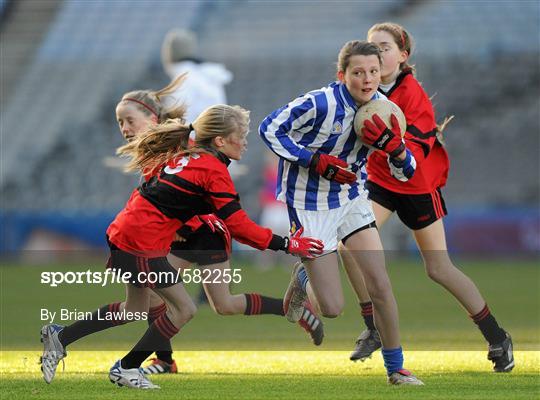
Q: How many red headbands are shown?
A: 2